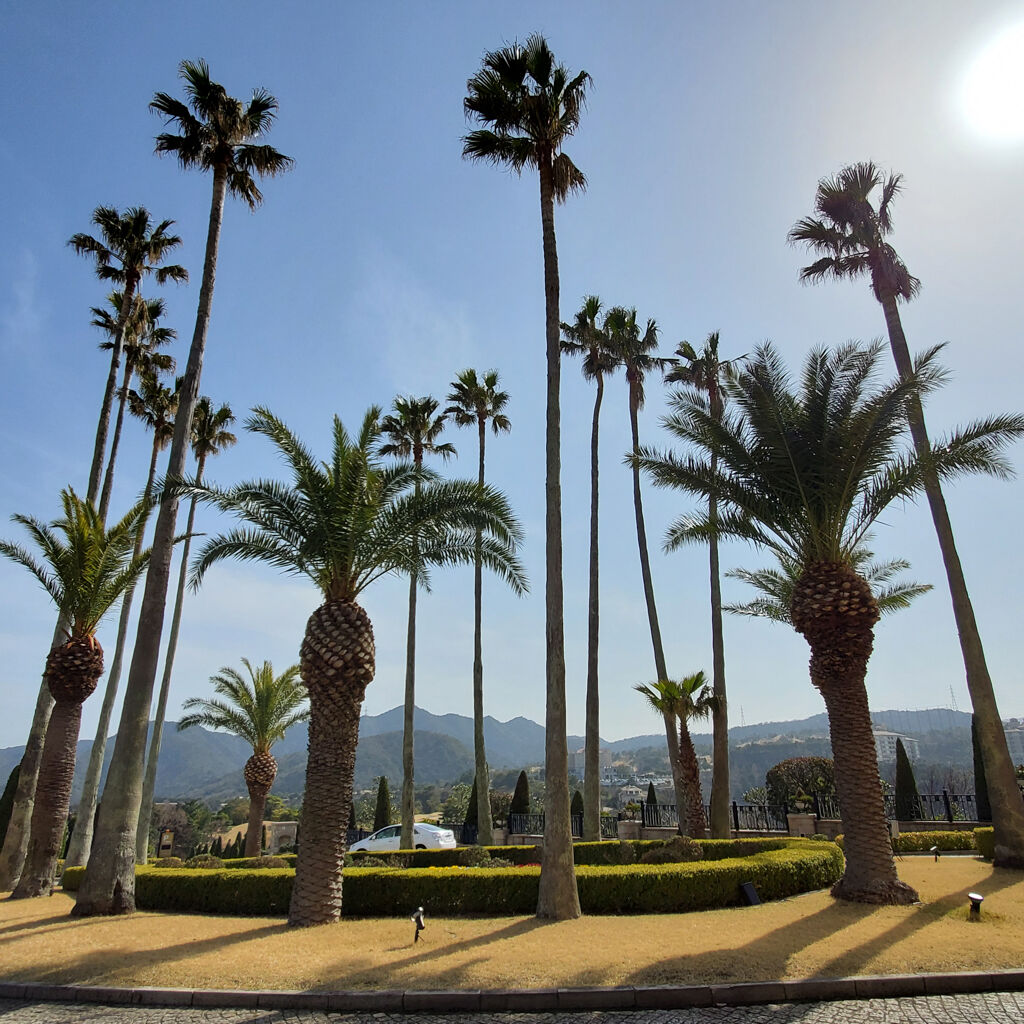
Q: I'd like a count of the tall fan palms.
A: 12